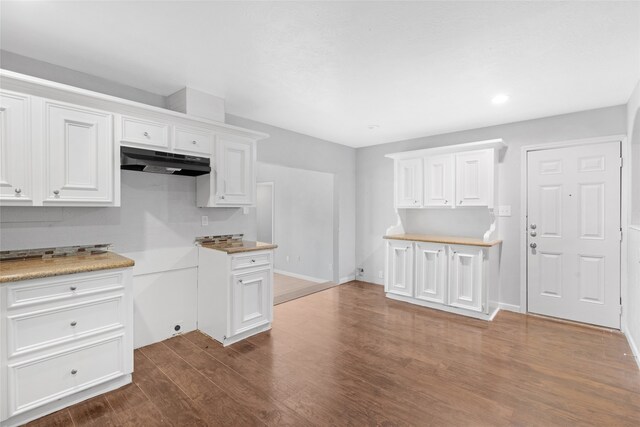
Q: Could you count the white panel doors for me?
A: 1